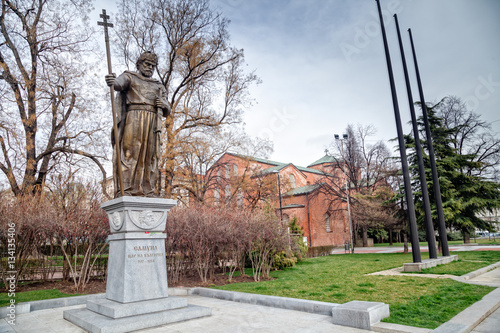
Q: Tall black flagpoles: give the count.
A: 3